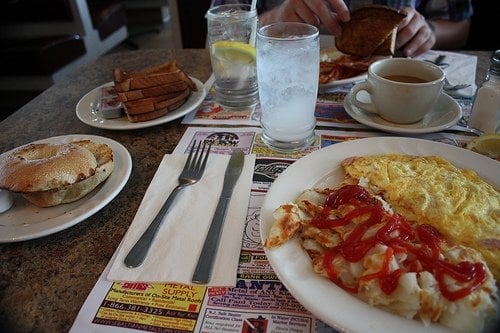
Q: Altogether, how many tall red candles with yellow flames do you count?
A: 0